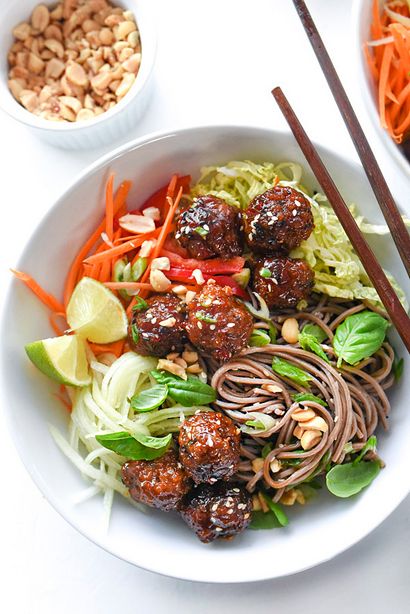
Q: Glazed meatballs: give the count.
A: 8